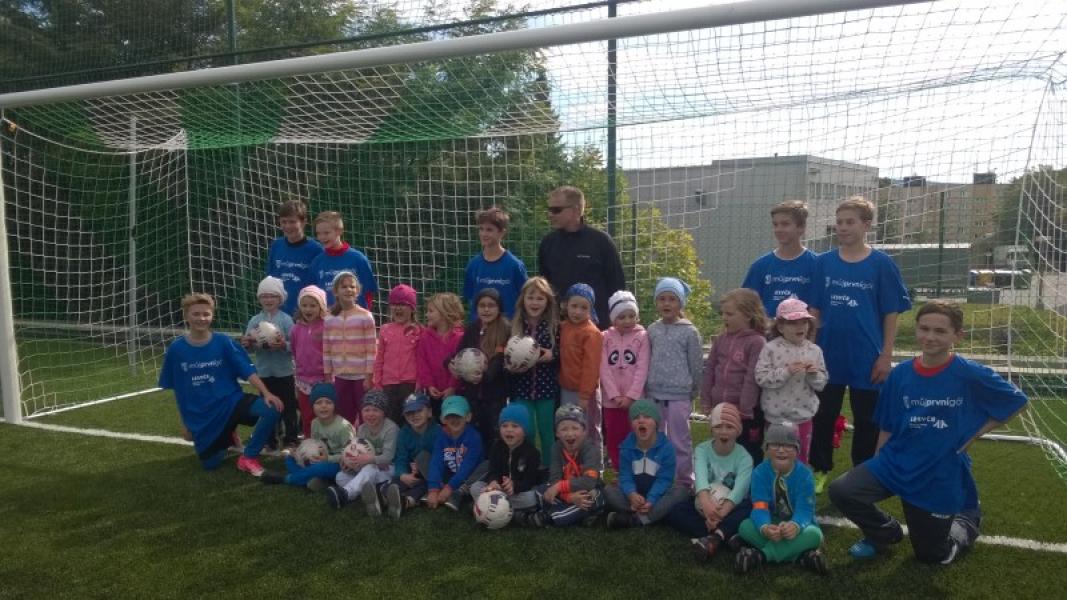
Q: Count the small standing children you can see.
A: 12